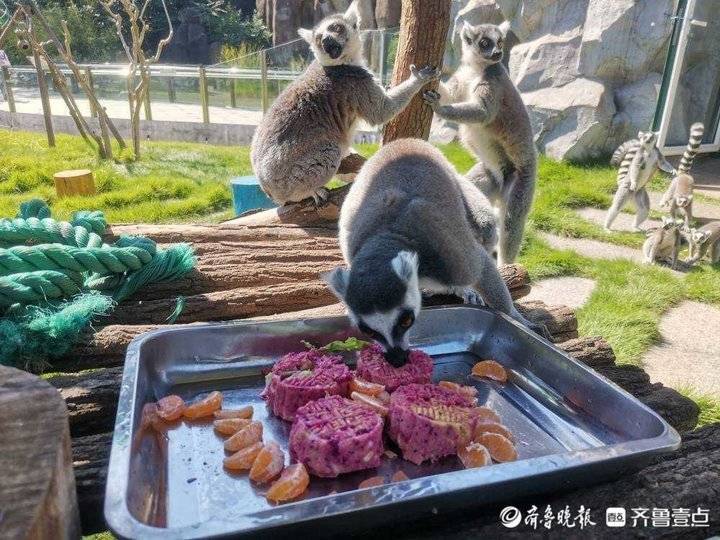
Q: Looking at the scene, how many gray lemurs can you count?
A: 7